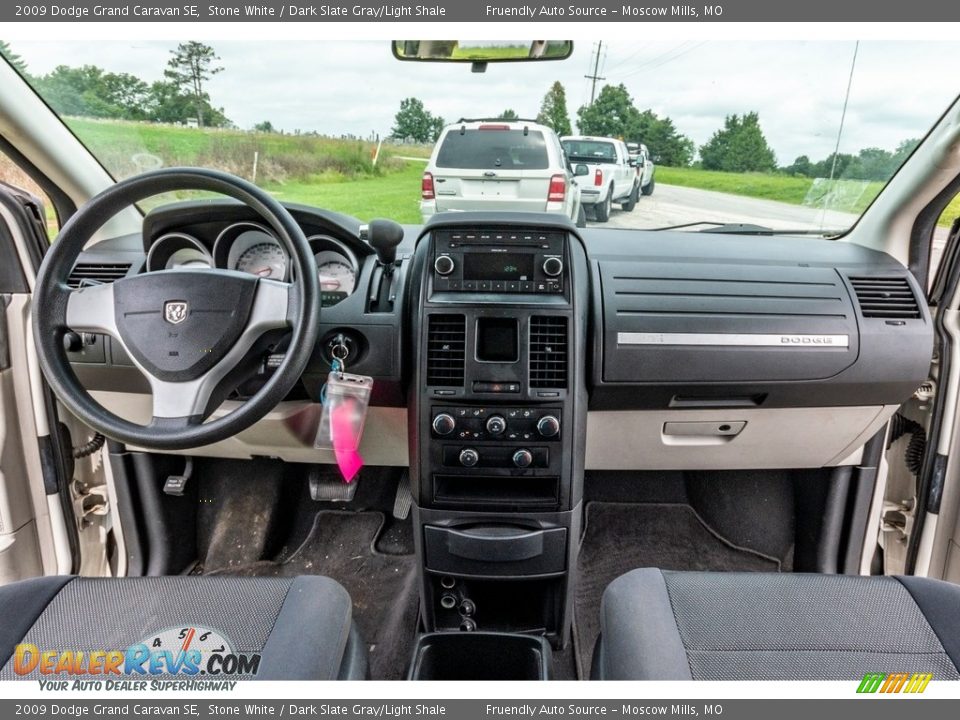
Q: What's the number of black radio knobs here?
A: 2